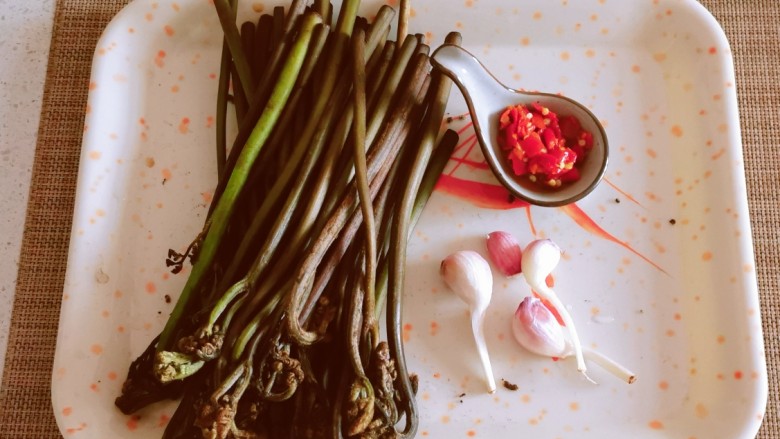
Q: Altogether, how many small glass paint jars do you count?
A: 0